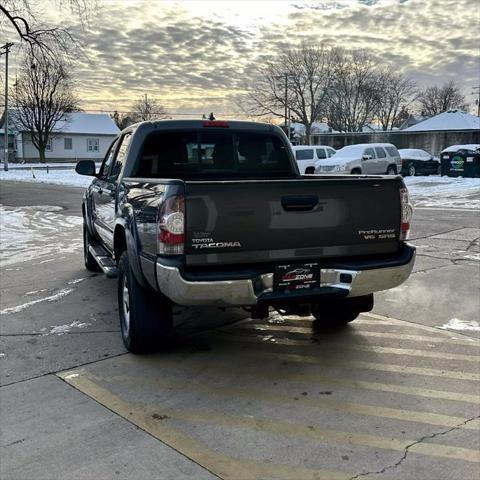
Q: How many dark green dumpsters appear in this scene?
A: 1